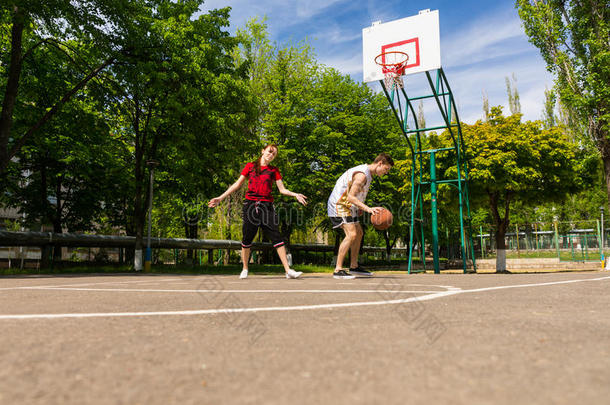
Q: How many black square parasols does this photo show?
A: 0